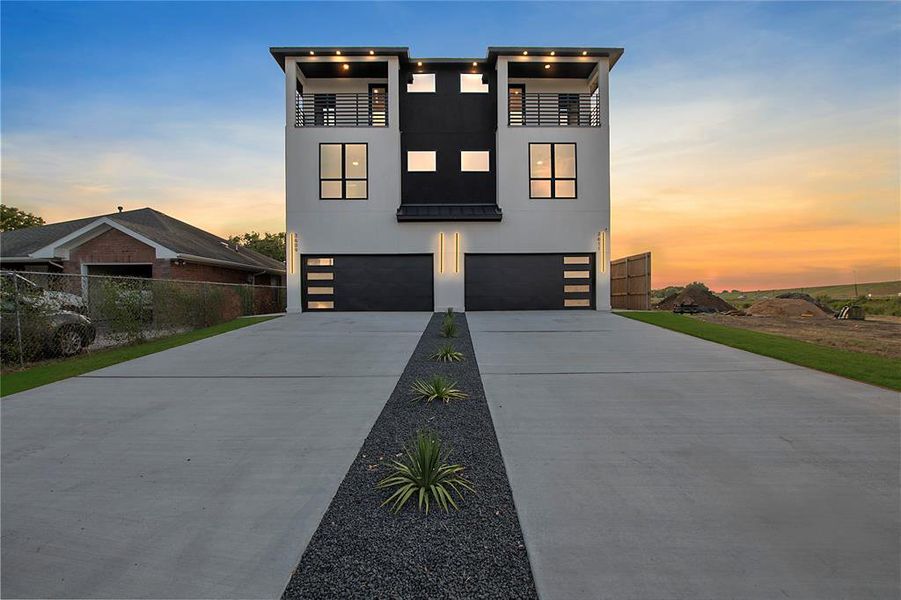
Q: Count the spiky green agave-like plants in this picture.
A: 5